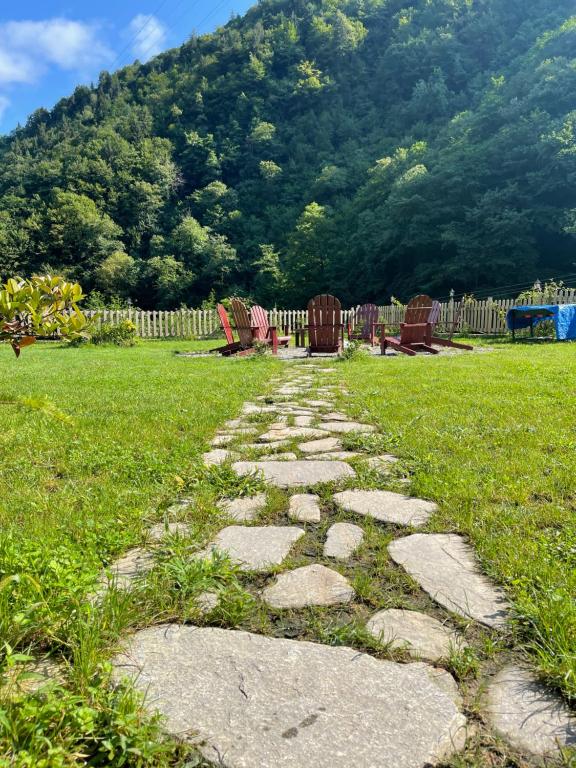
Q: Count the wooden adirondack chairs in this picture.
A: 8